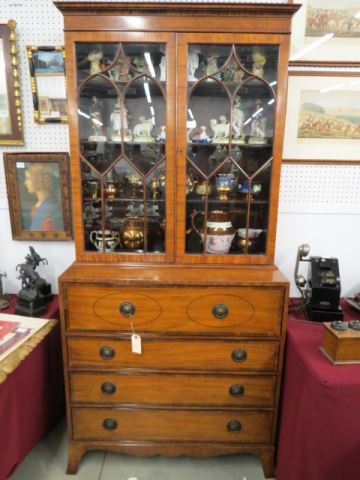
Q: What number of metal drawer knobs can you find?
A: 8